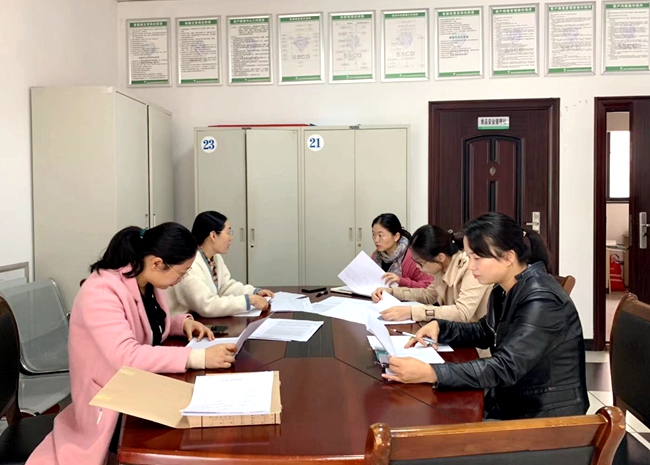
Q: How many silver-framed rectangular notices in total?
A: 10